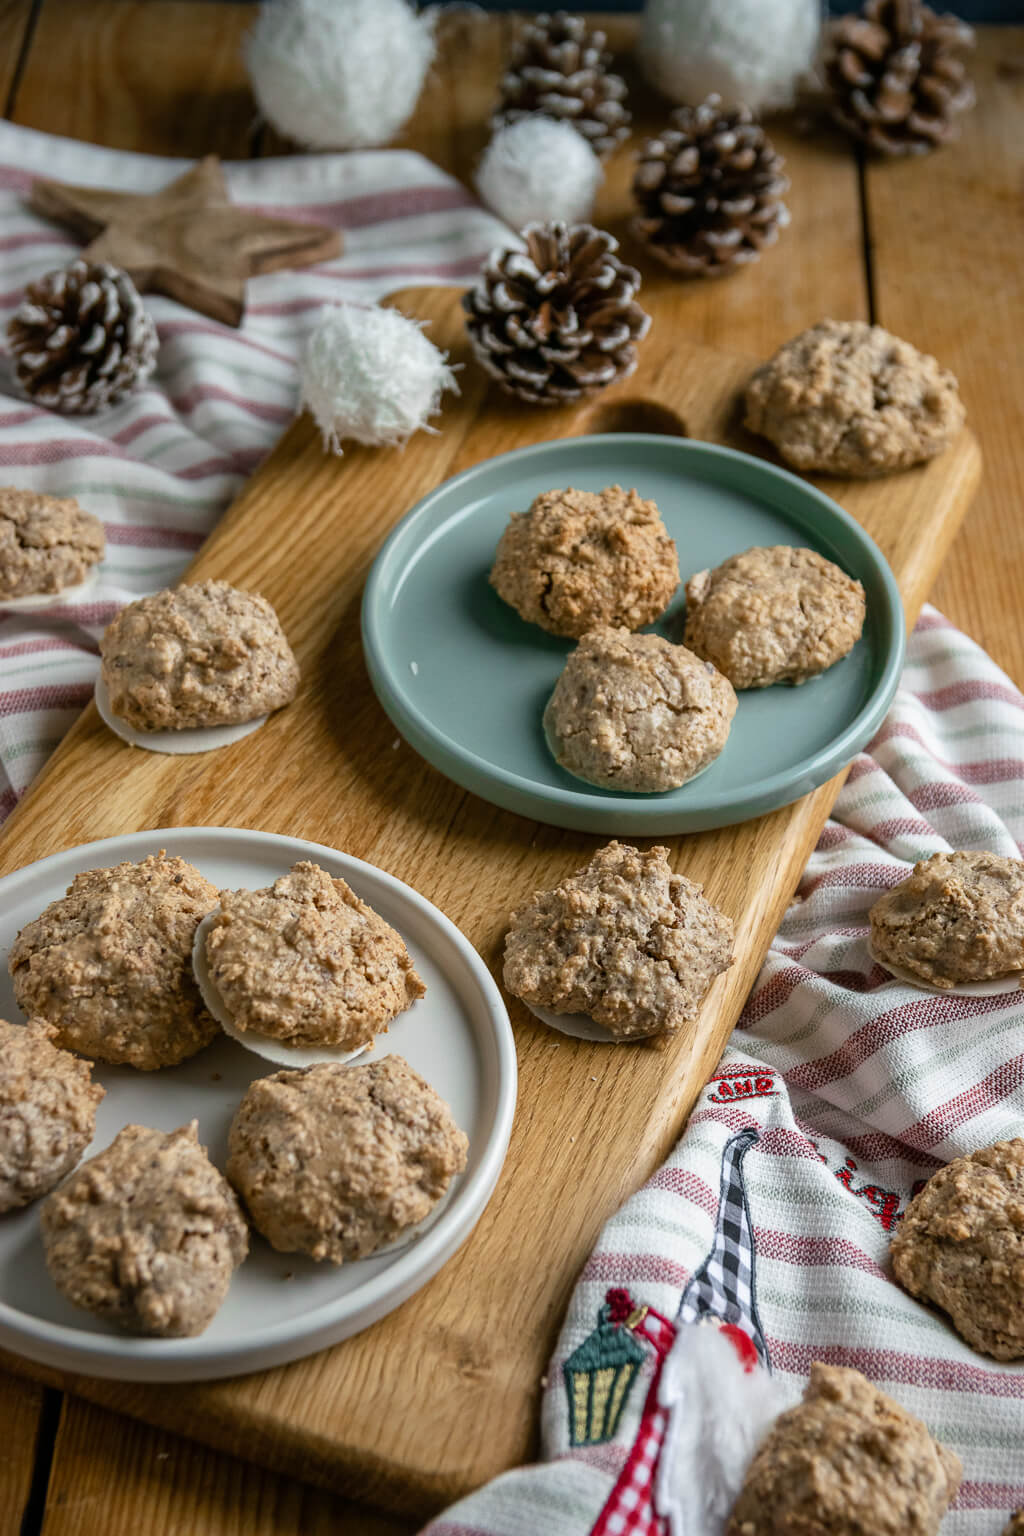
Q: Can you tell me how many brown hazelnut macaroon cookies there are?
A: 15